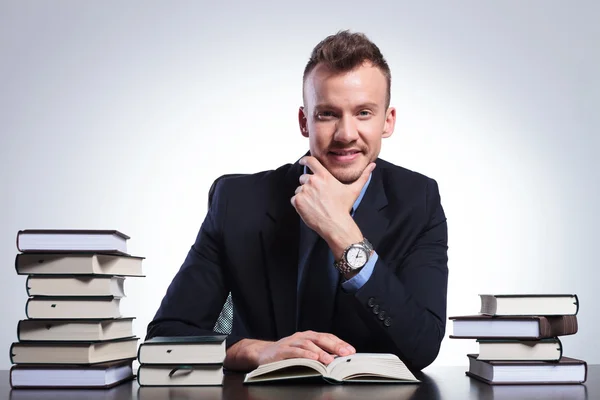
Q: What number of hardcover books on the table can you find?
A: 14